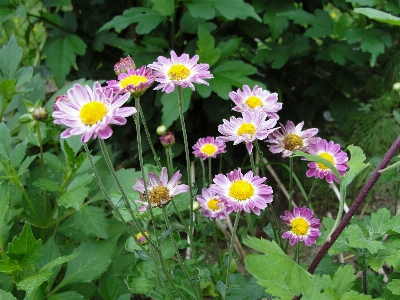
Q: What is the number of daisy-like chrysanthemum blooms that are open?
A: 12